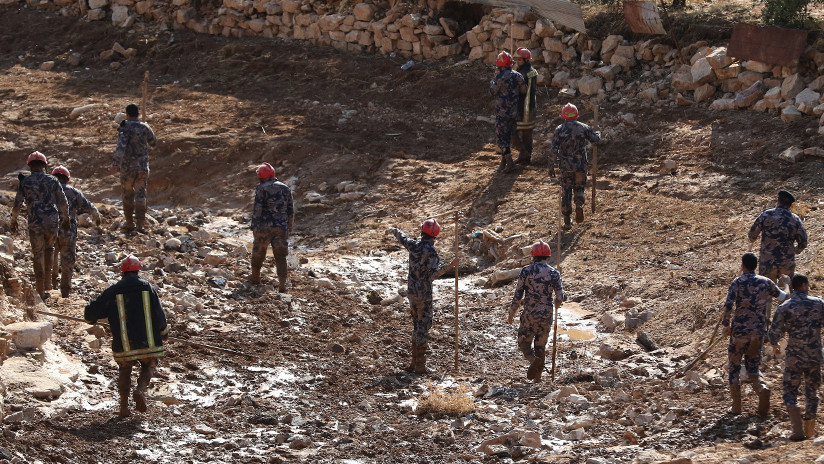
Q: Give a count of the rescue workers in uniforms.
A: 13